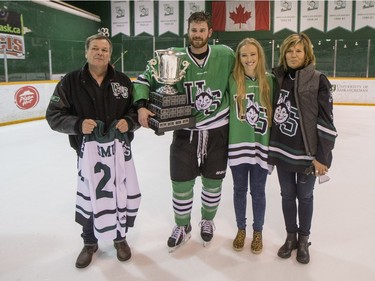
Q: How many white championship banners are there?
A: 8